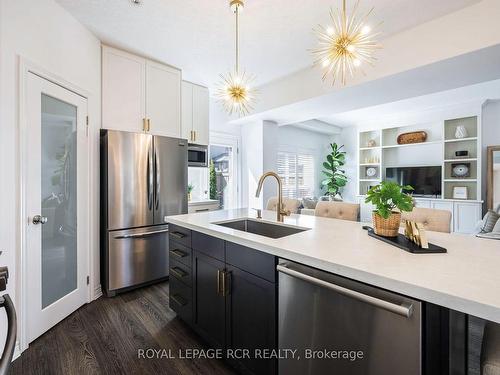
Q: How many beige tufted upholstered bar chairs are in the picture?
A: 3